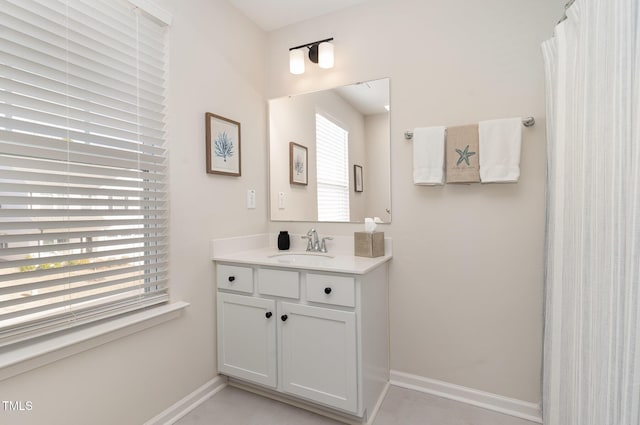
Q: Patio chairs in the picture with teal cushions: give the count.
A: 0